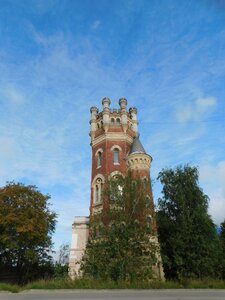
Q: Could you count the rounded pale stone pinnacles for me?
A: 4